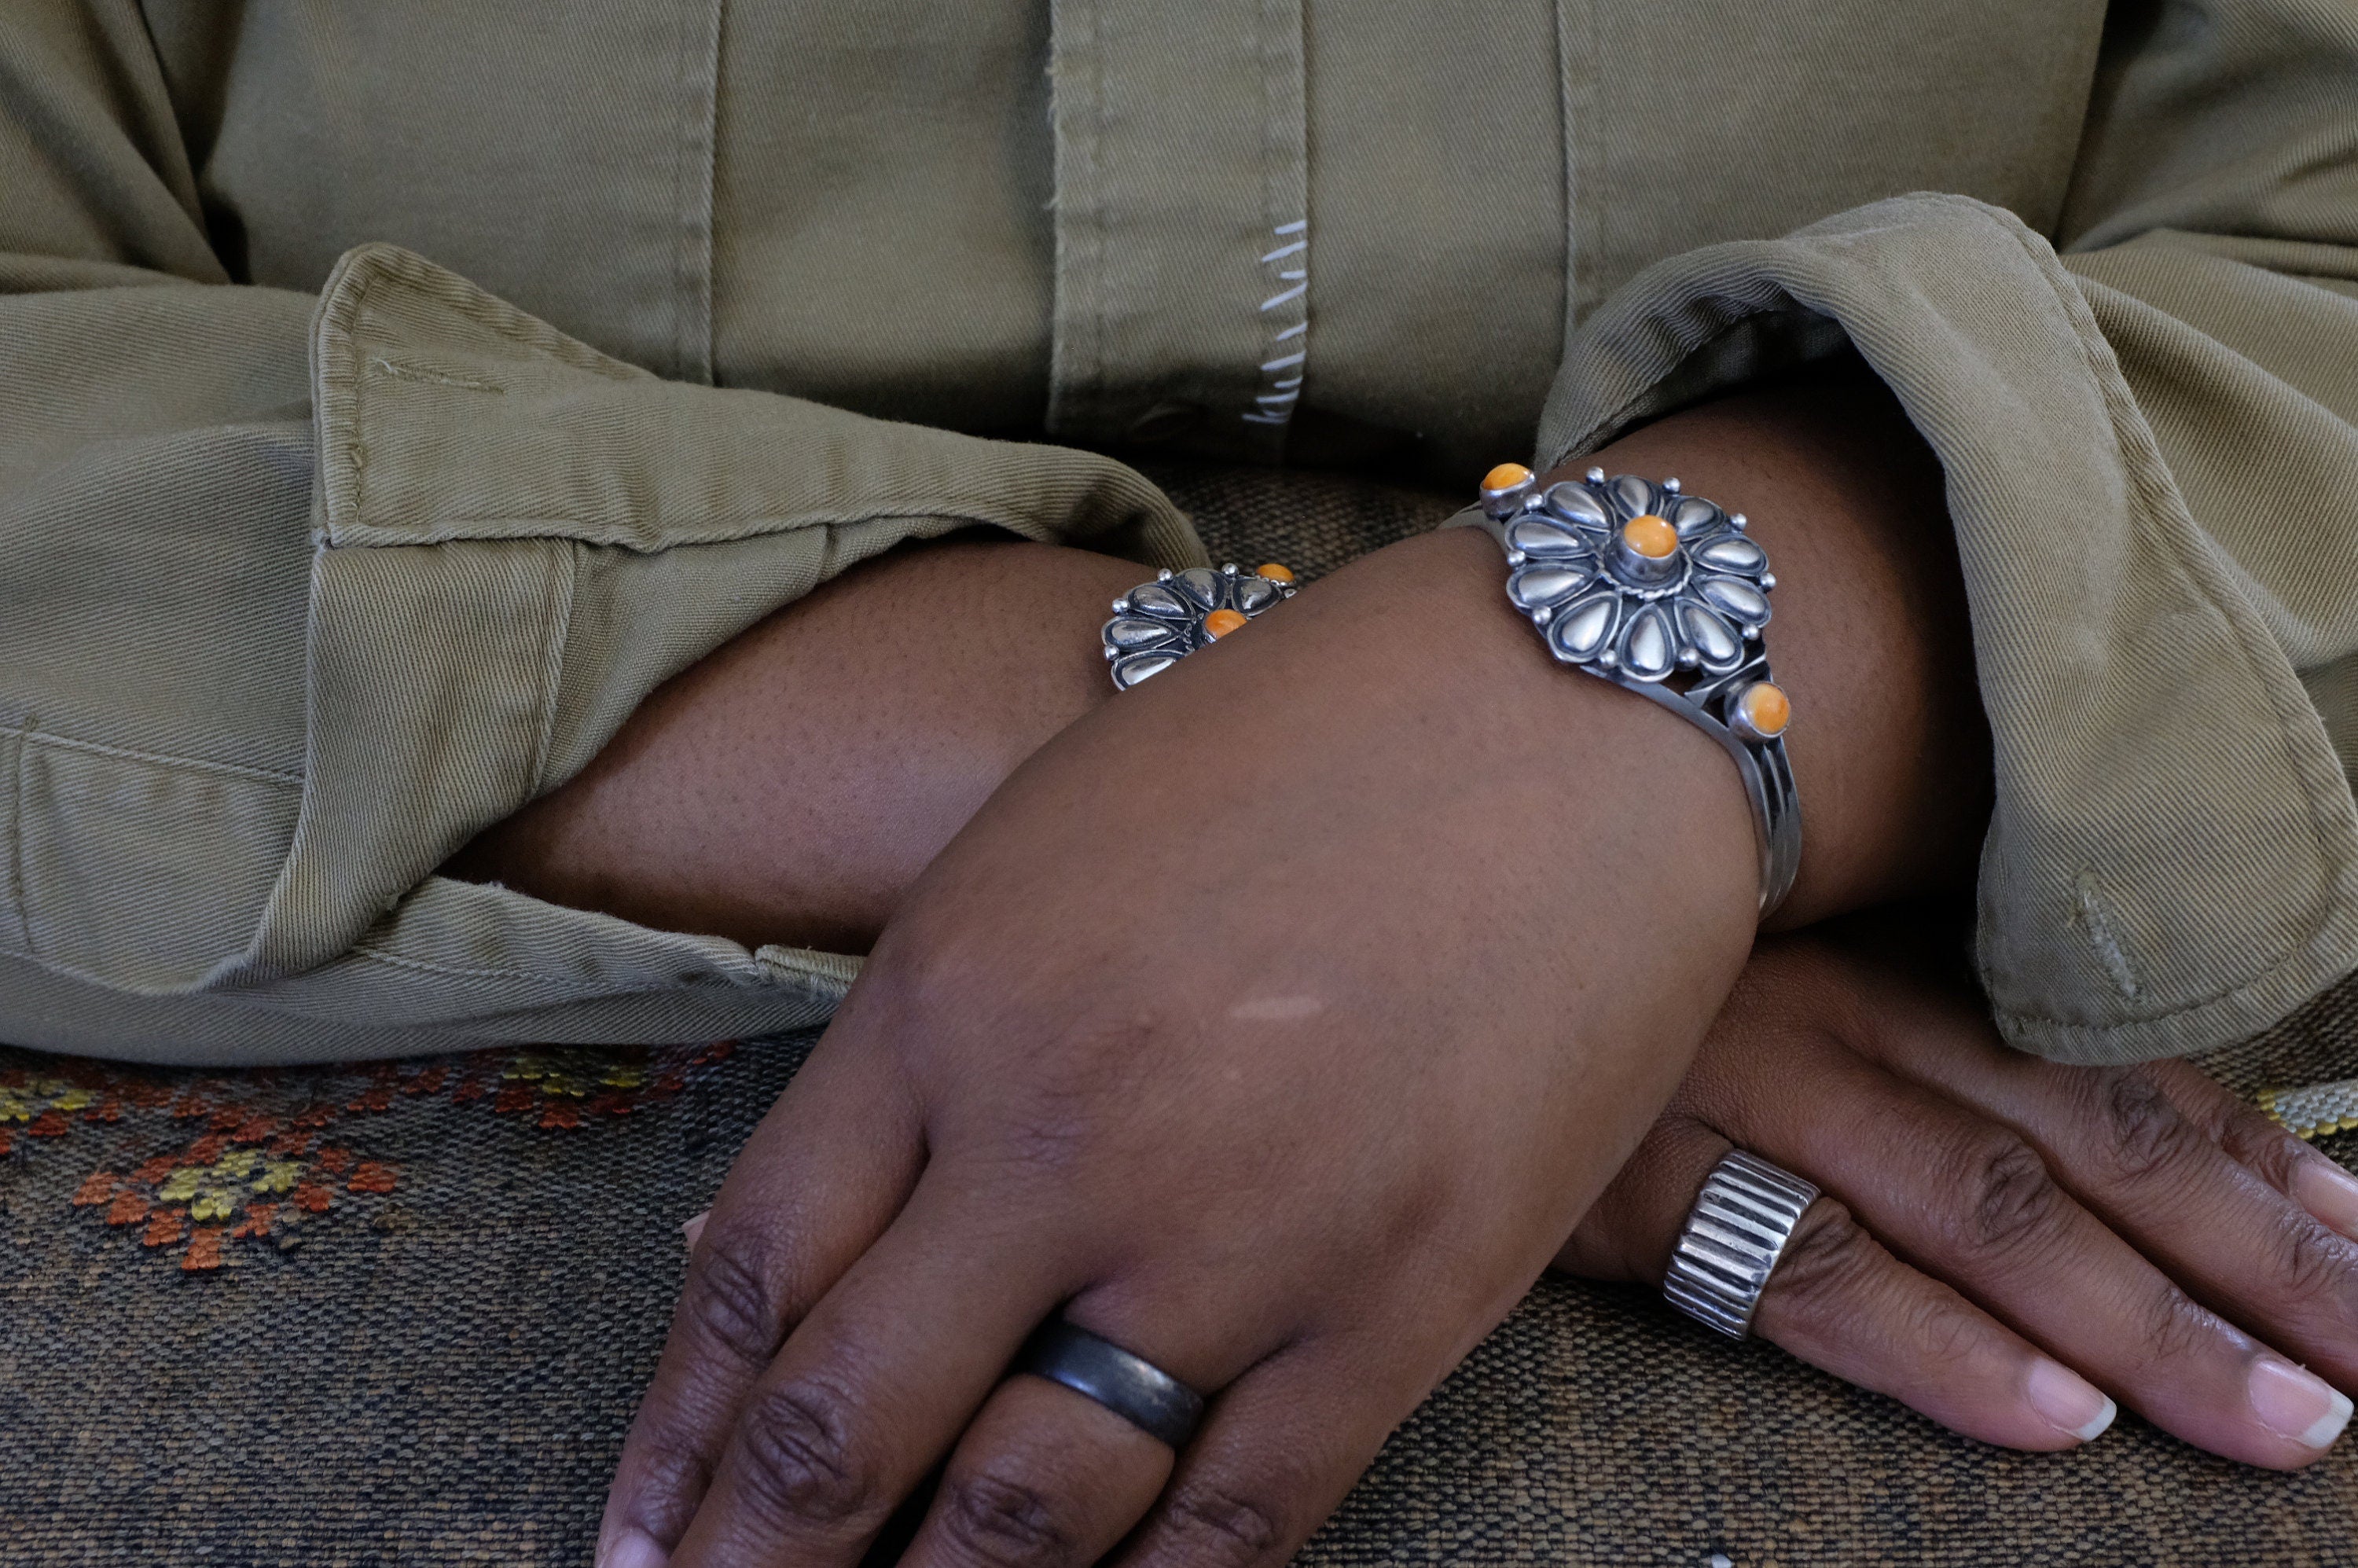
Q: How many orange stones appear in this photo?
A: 5